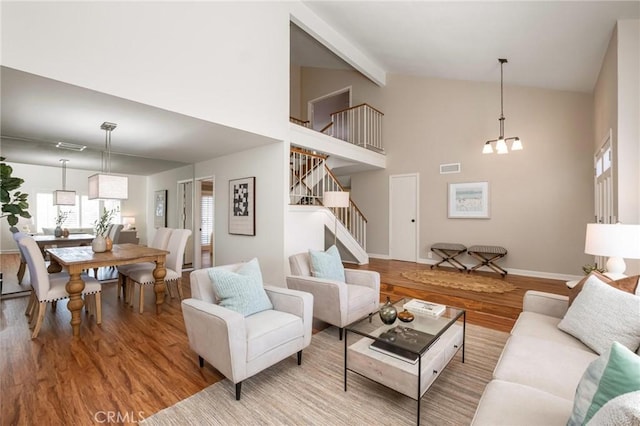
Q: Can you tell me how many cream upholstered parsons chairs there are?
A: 4